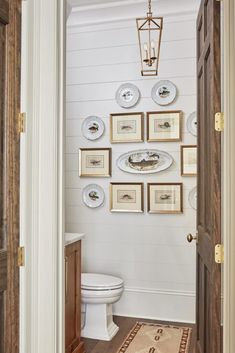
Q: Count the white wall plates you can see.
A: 7